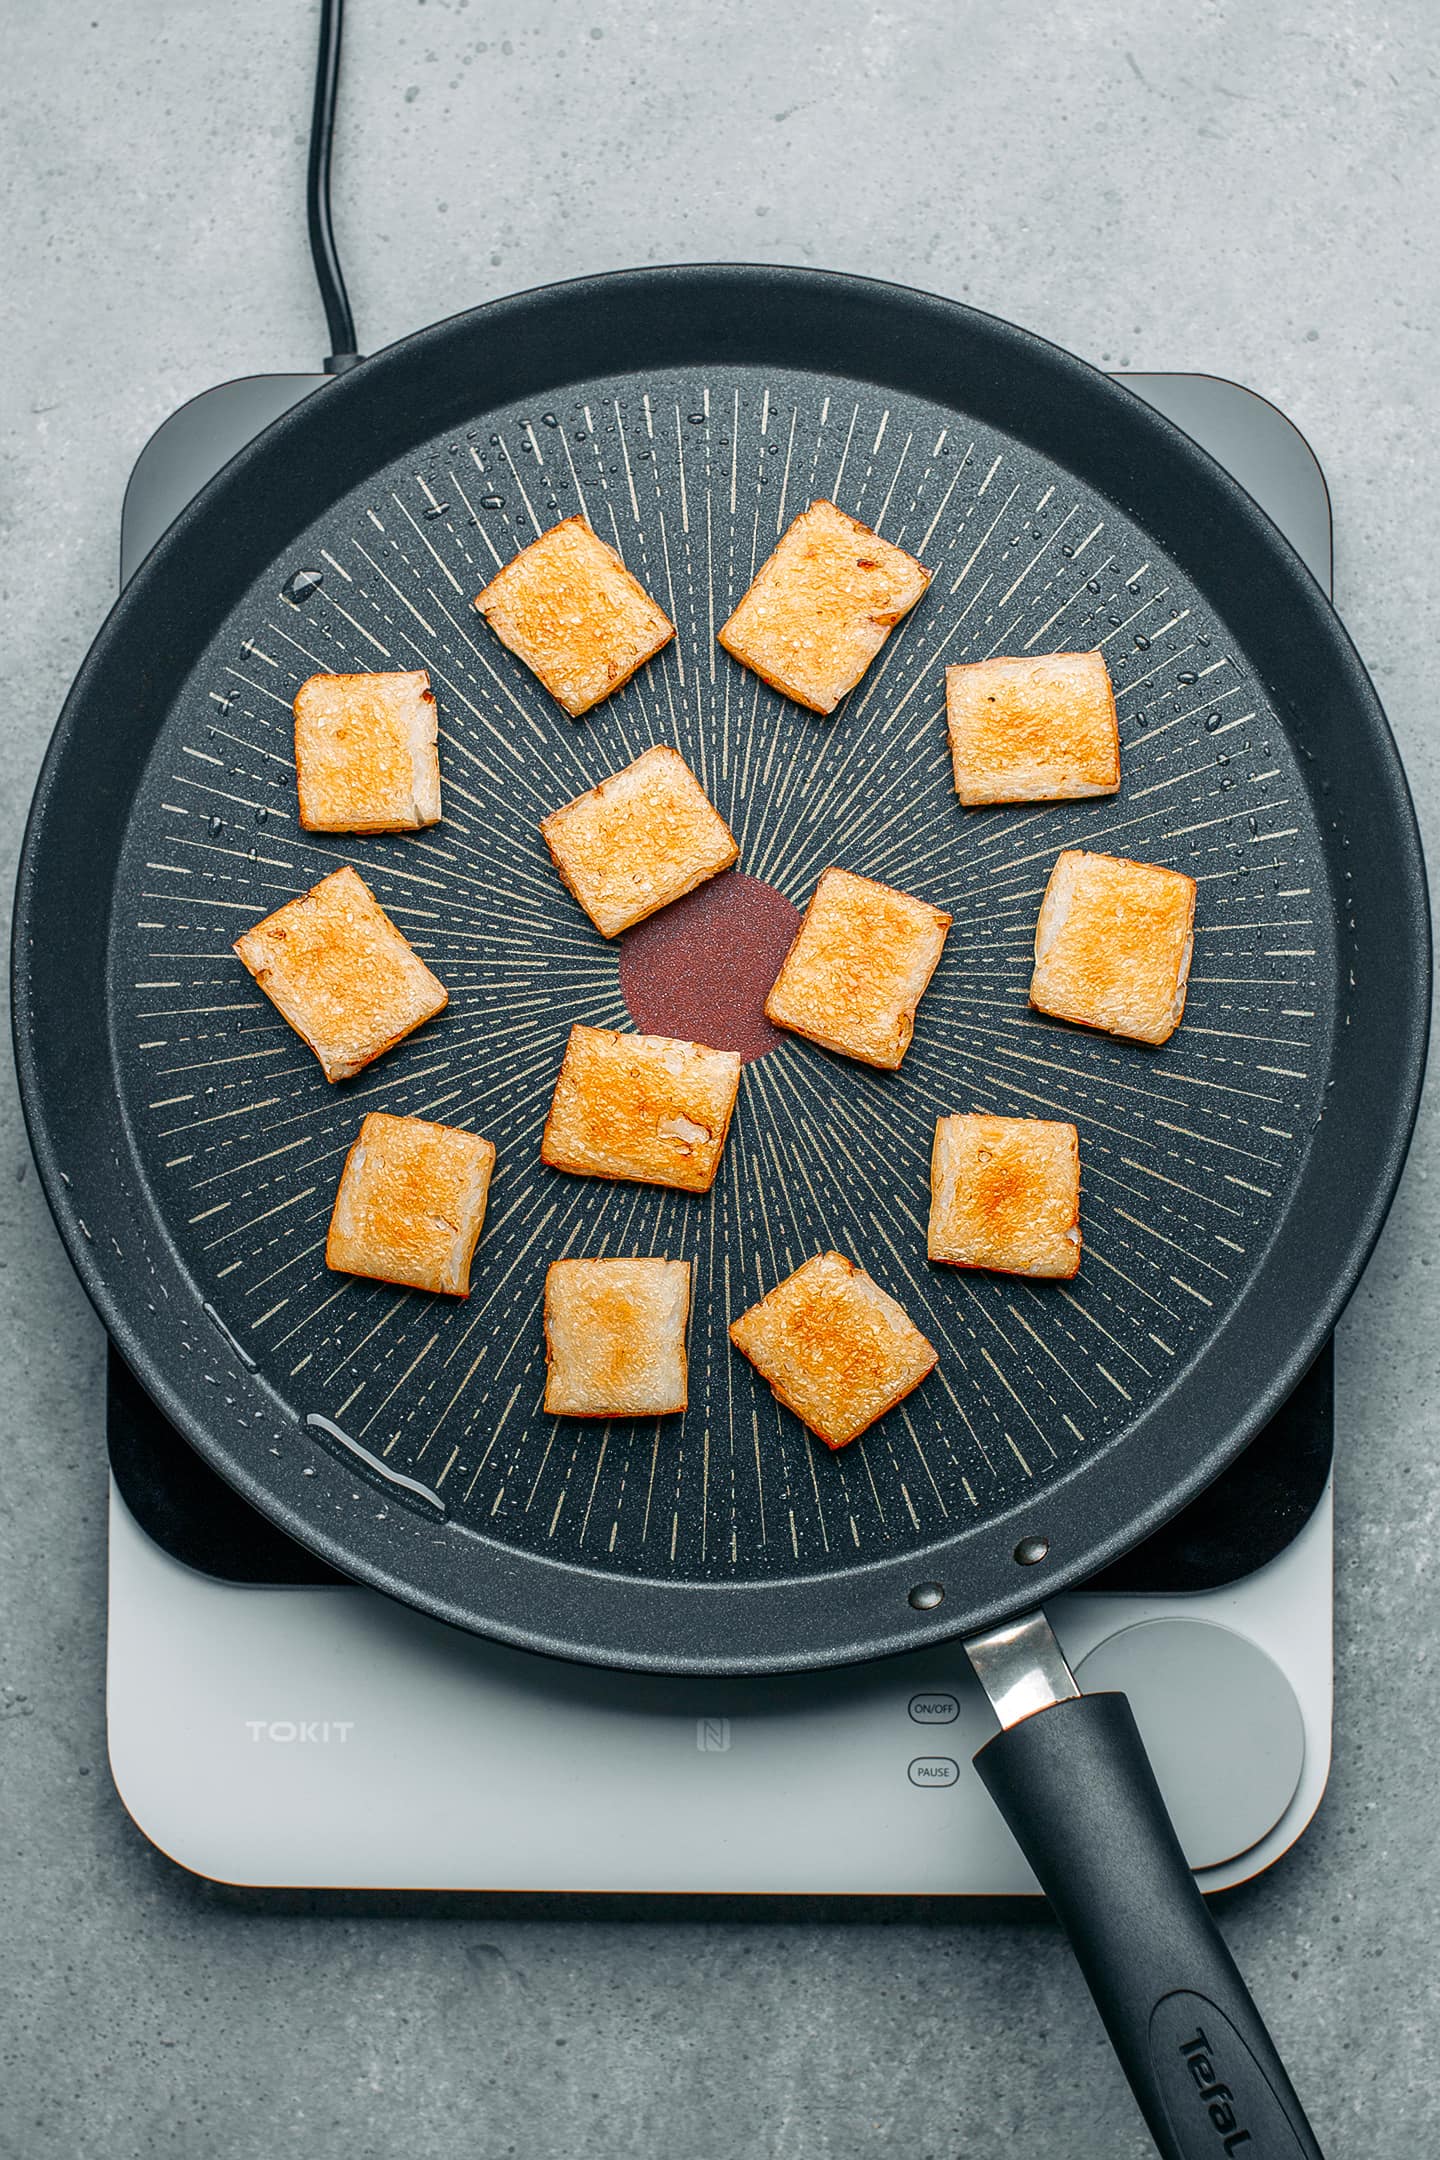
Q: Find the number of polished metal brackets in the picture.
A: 1